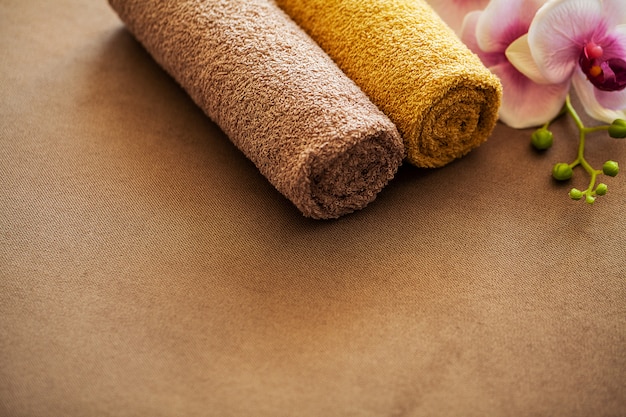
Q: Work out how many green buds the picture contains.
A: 7